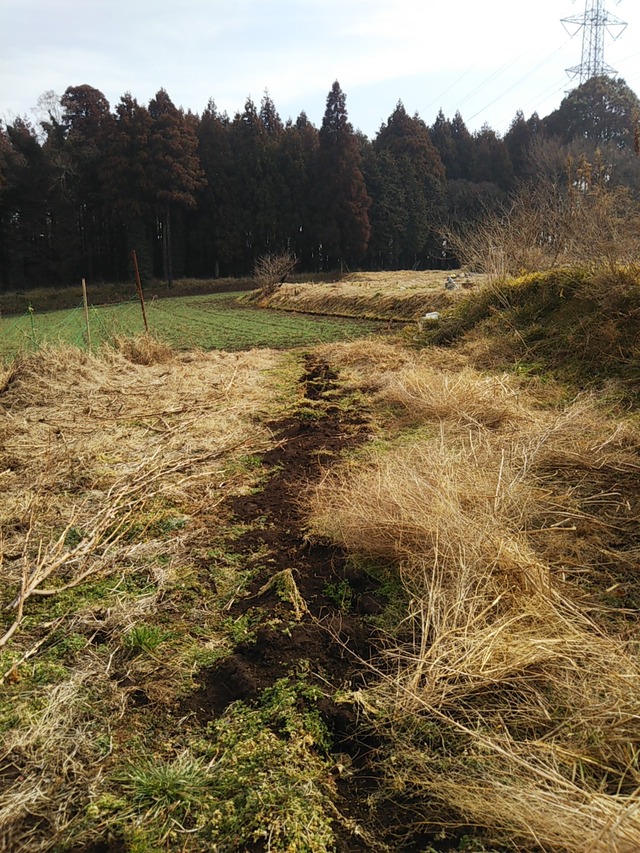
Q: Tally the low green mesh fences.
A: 1